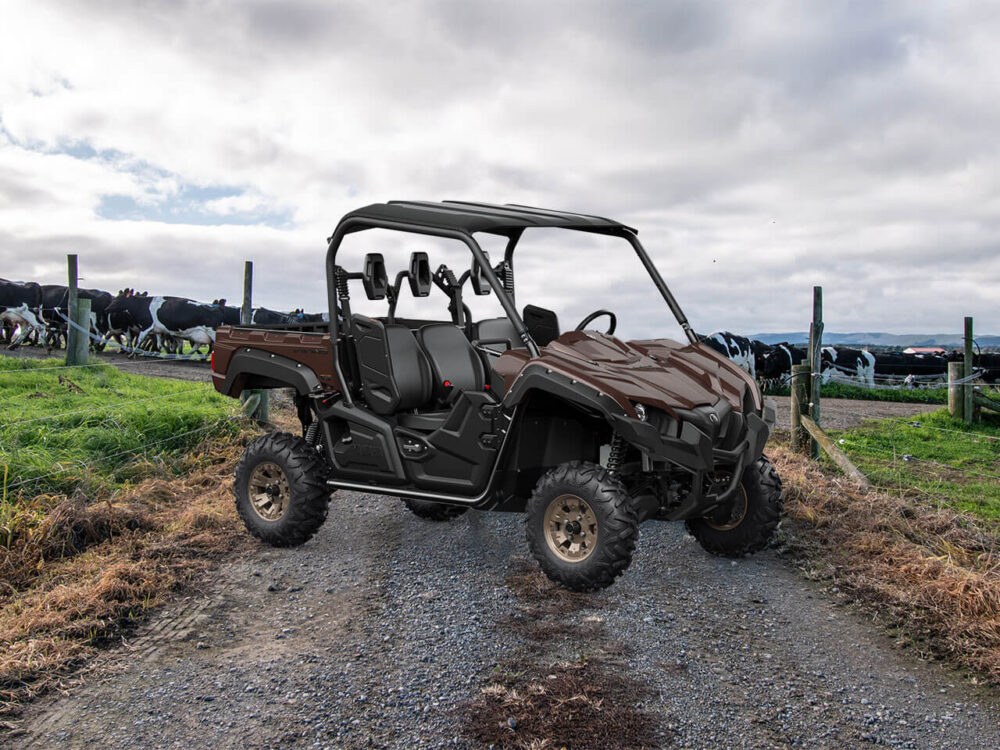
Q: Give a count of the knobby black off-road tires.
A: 4